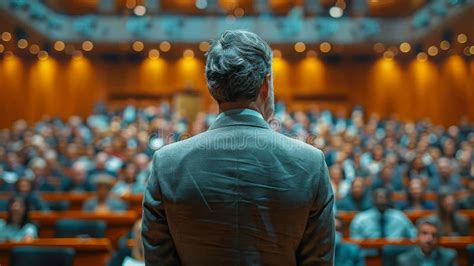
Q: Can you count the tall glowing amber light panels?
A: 10